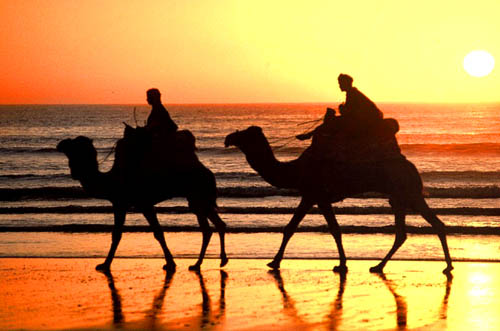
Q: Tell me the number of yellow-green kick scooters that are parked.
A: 0